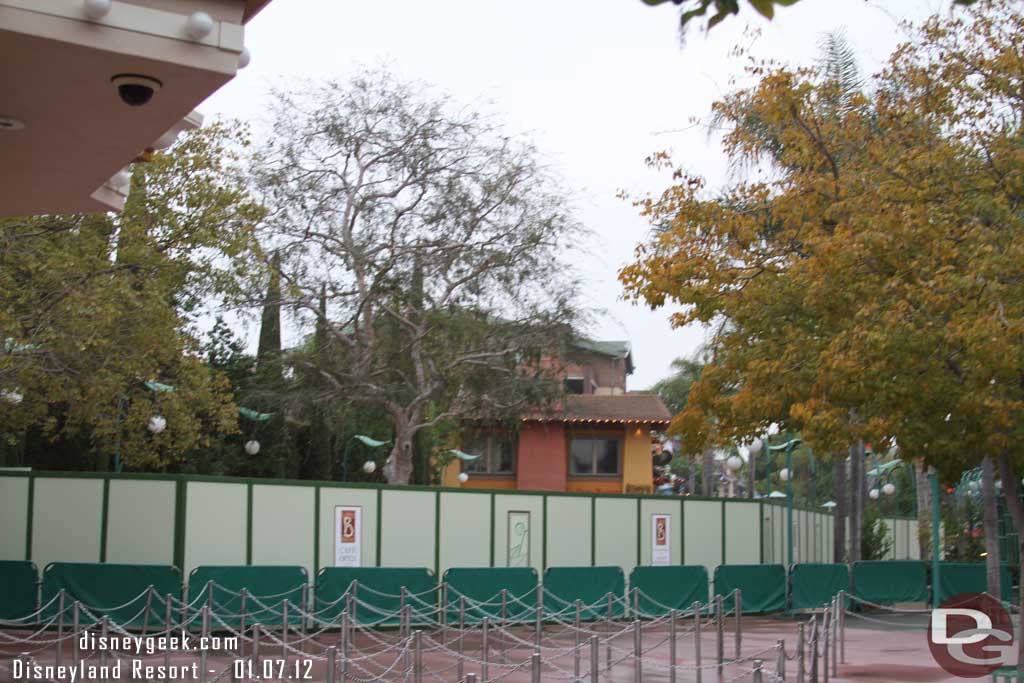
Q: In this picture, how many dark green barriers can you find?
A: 11